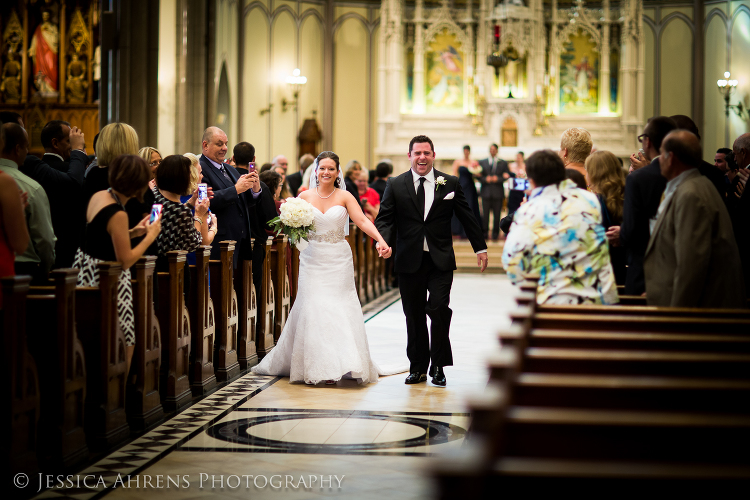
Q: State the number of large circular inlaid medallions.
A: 1